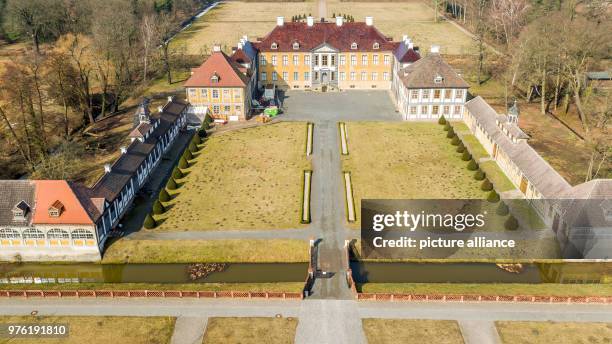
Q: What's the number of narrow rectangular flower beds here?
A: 4